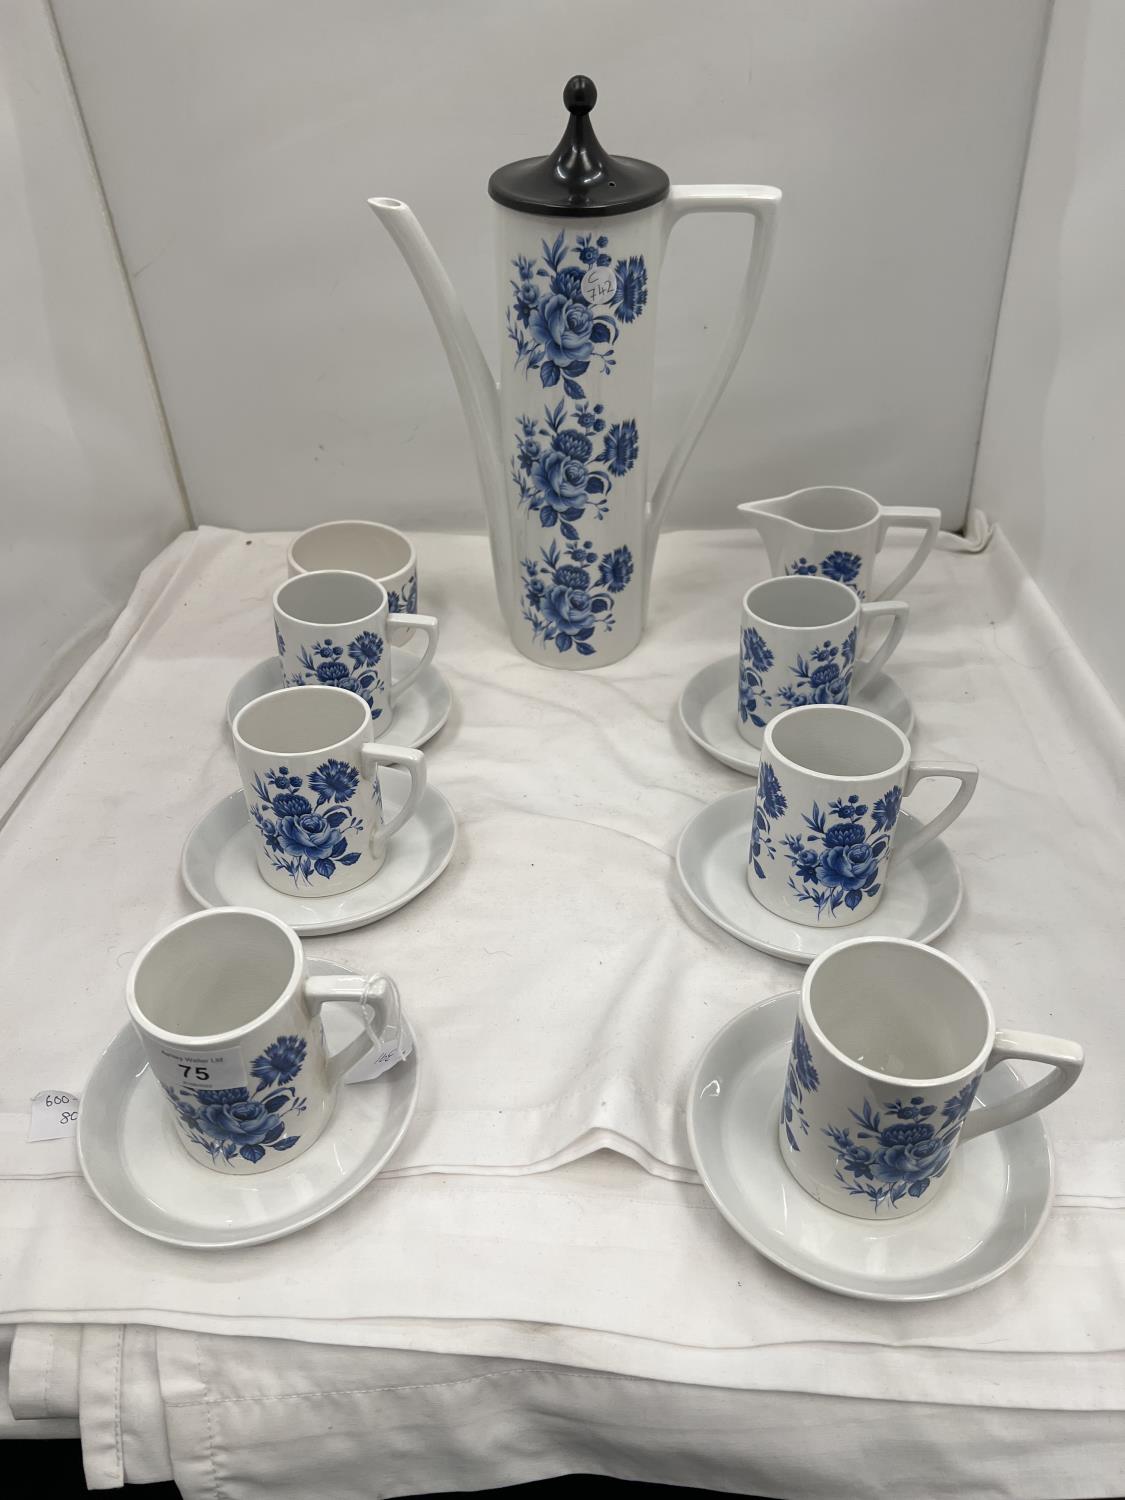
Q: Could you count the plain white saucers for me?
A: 6